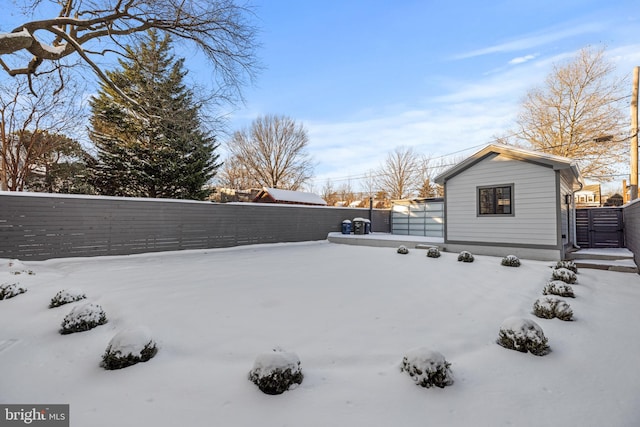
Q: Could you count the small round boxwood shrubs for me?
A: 15